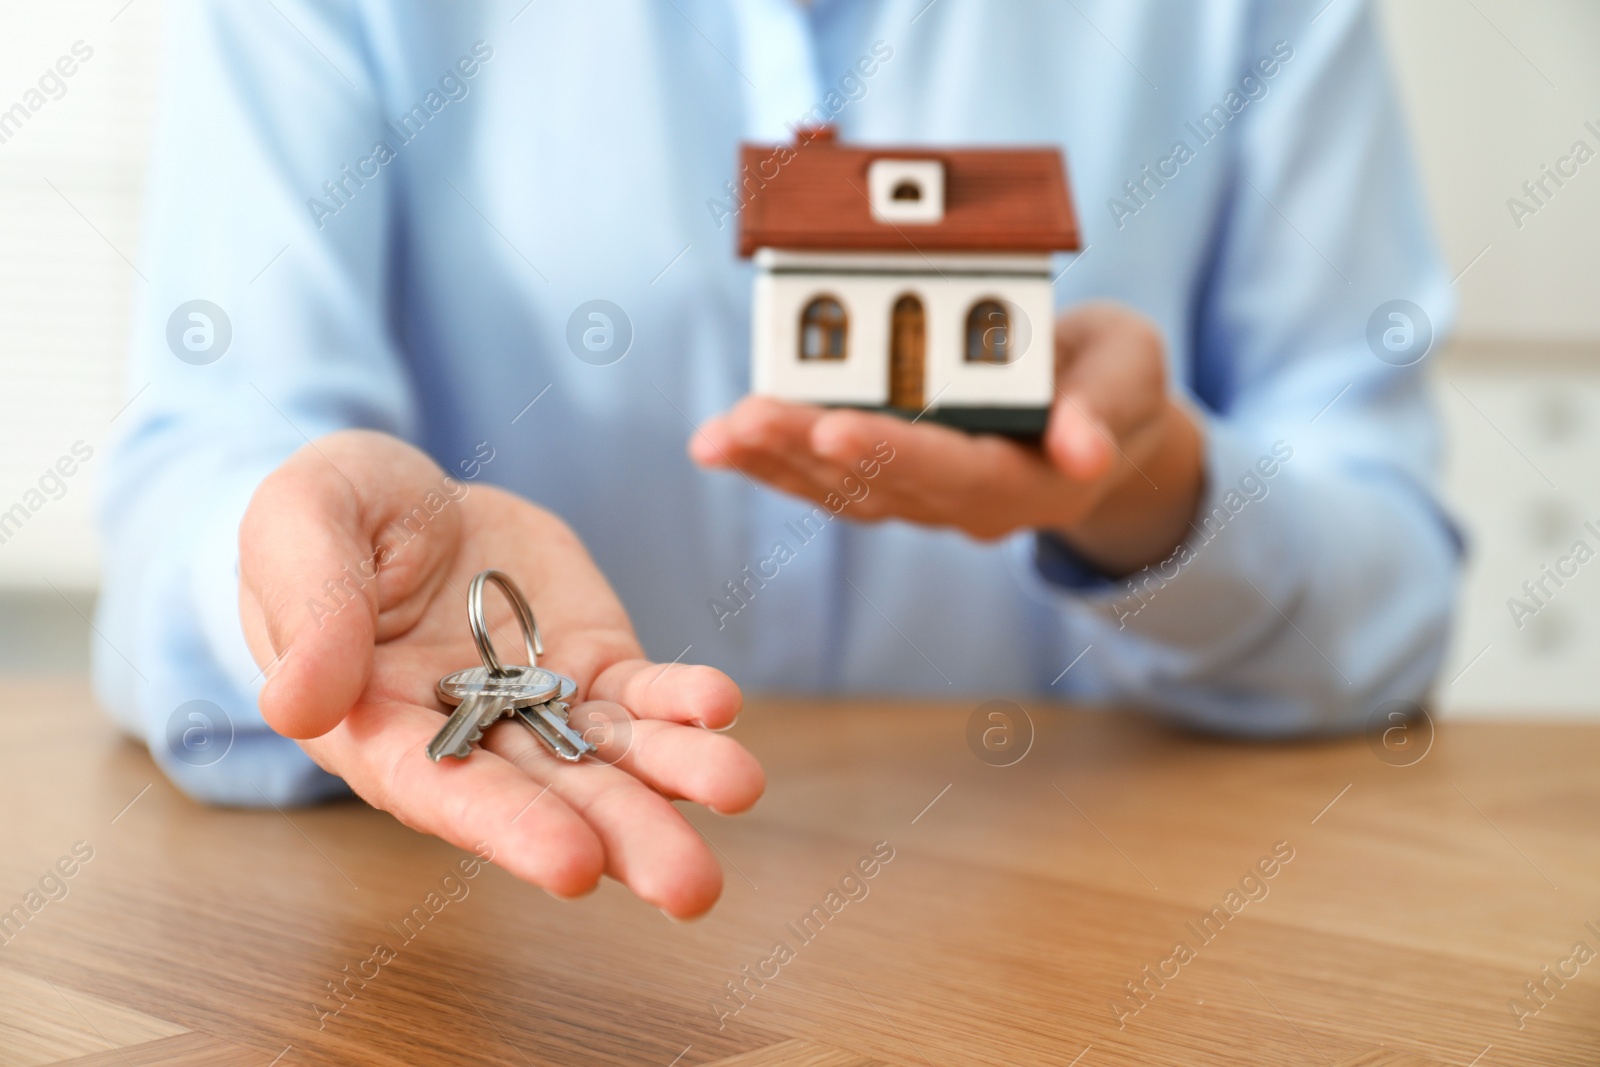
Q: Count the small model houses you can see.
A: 1